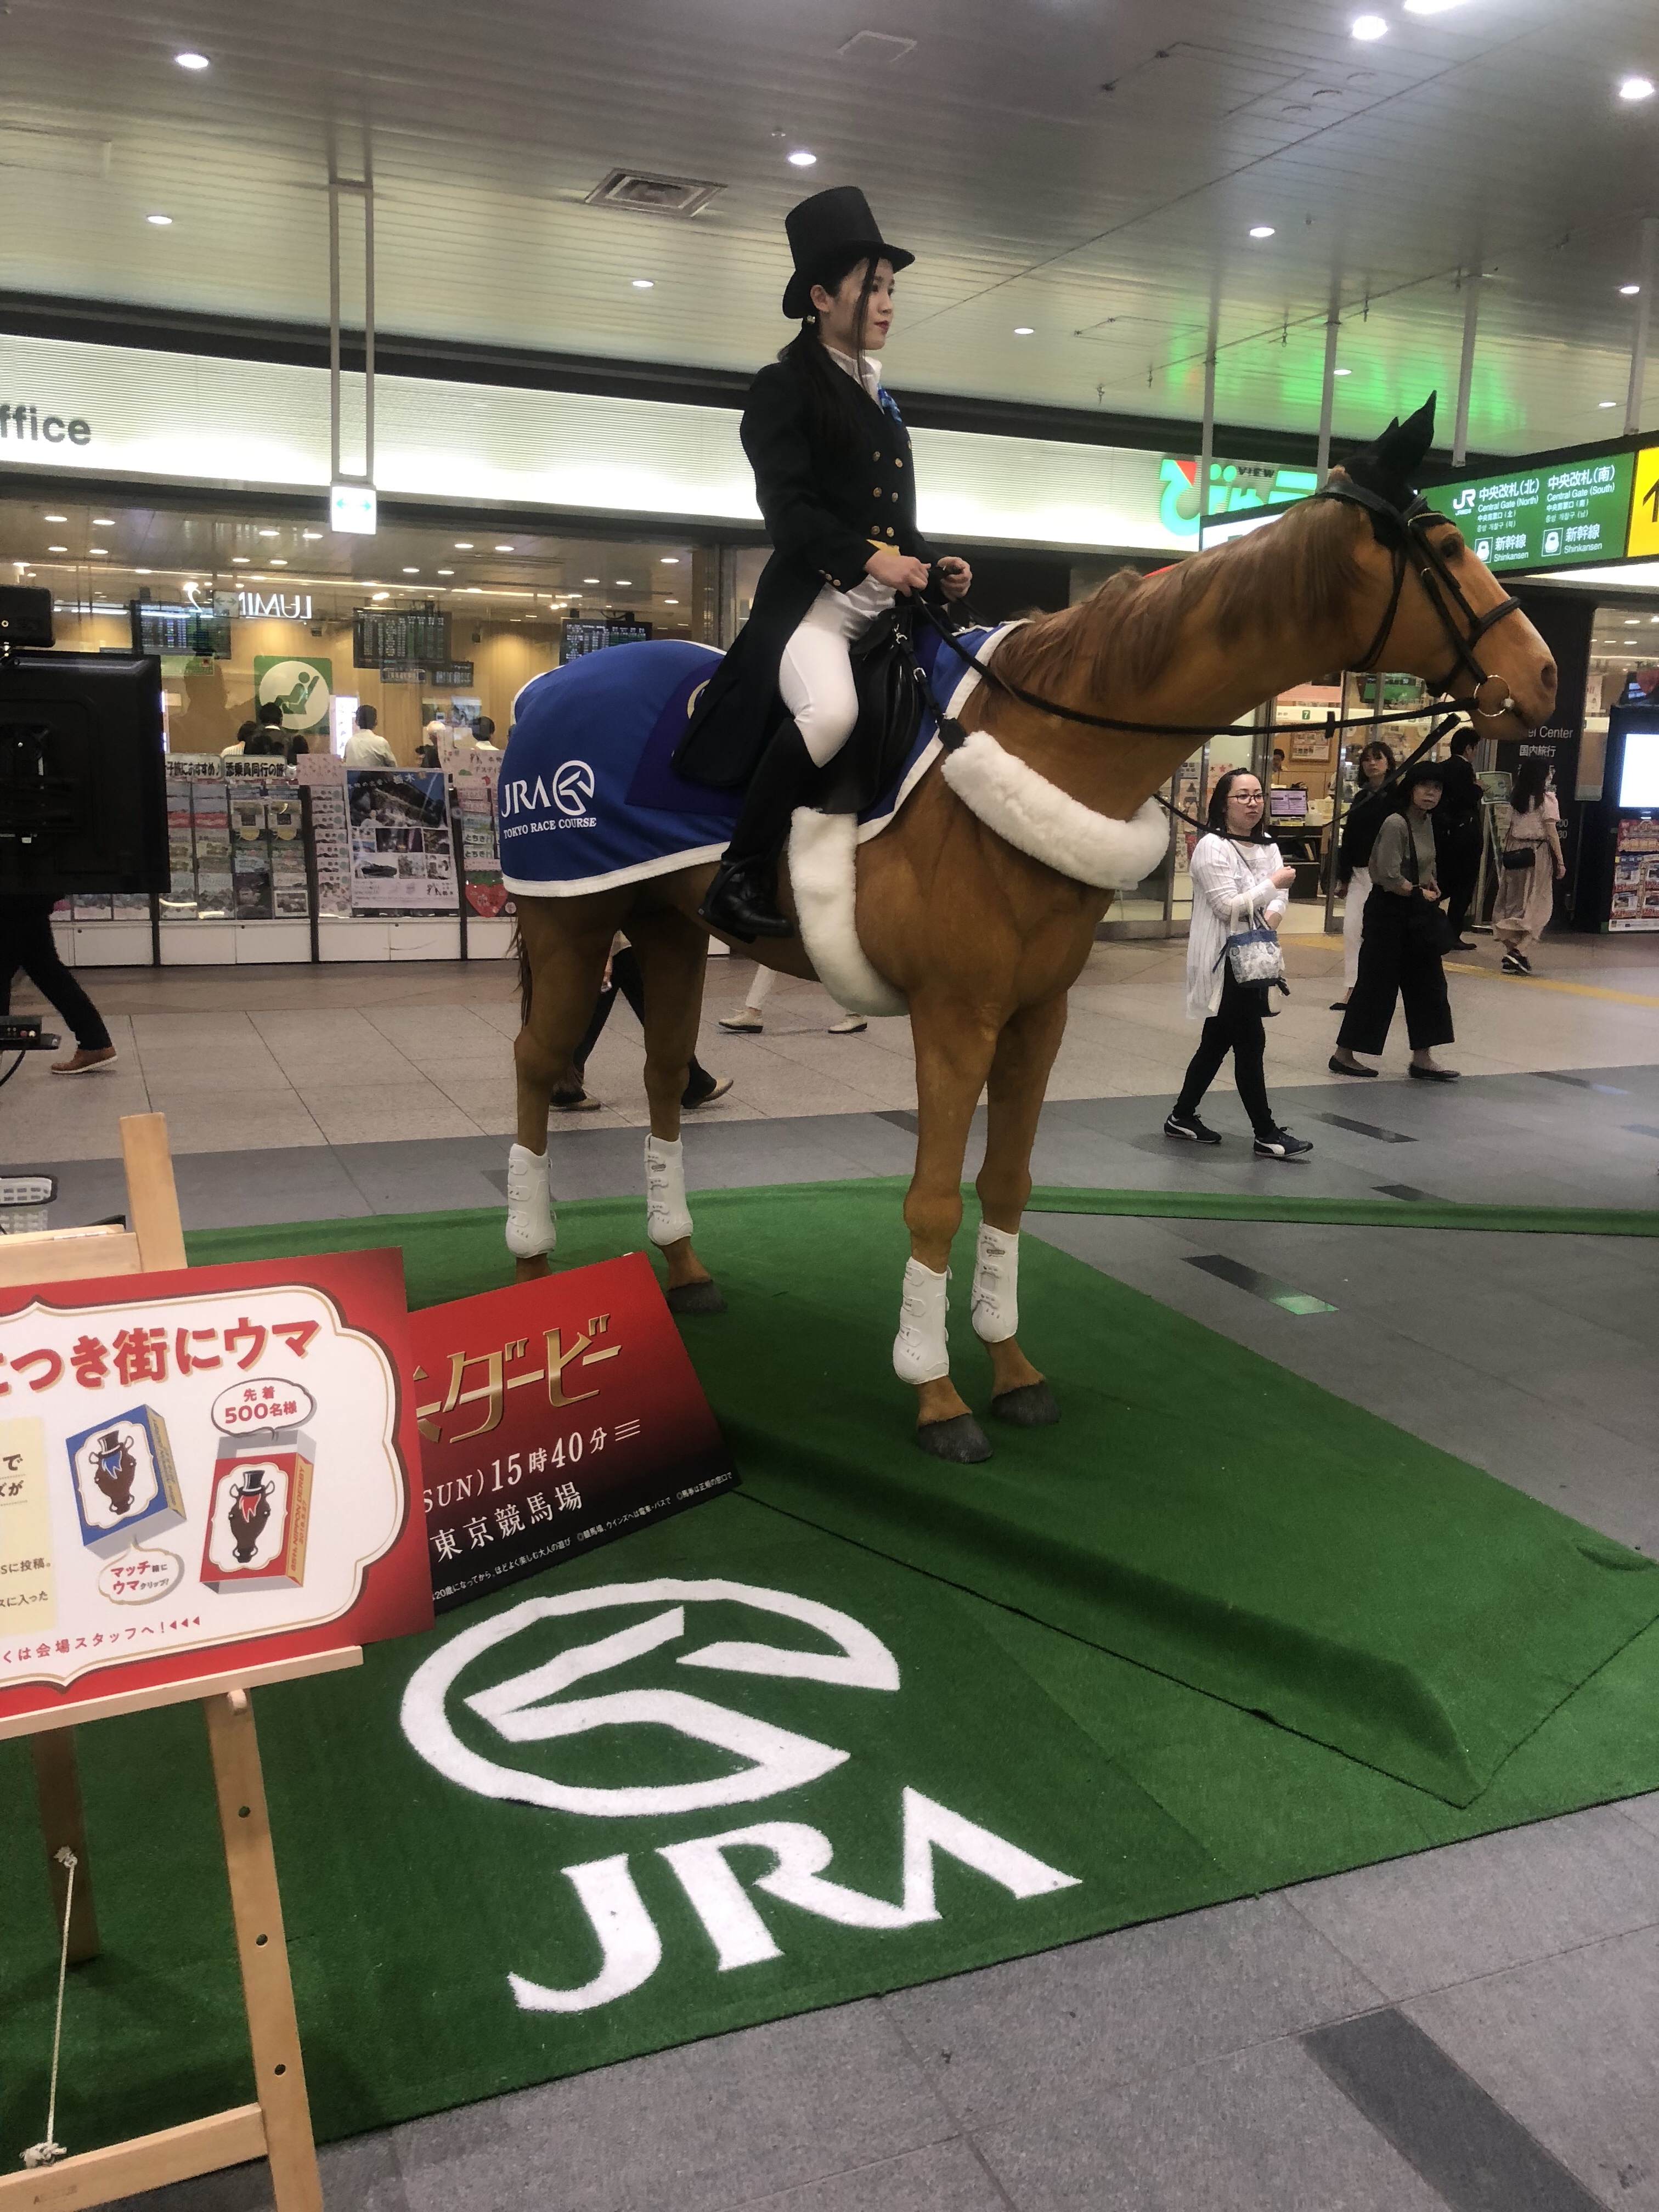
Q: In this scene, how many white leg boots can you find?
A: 4